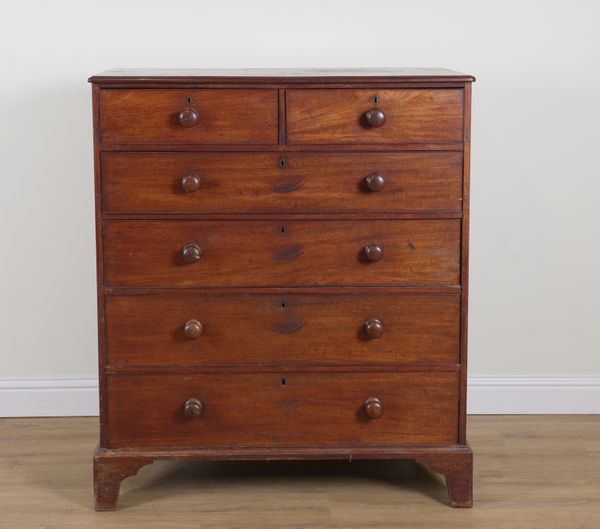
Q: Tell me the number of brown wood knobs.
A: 10